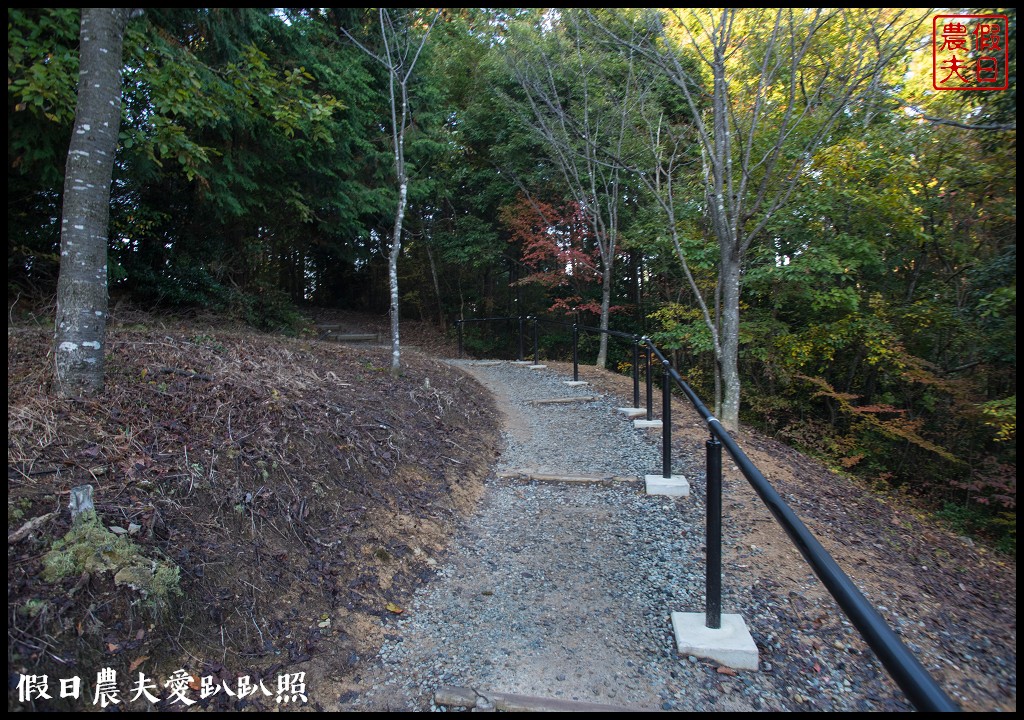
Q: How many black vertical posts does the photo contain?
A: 8